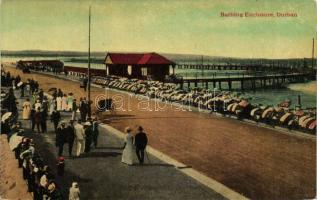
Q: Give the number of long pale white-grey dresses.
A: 1